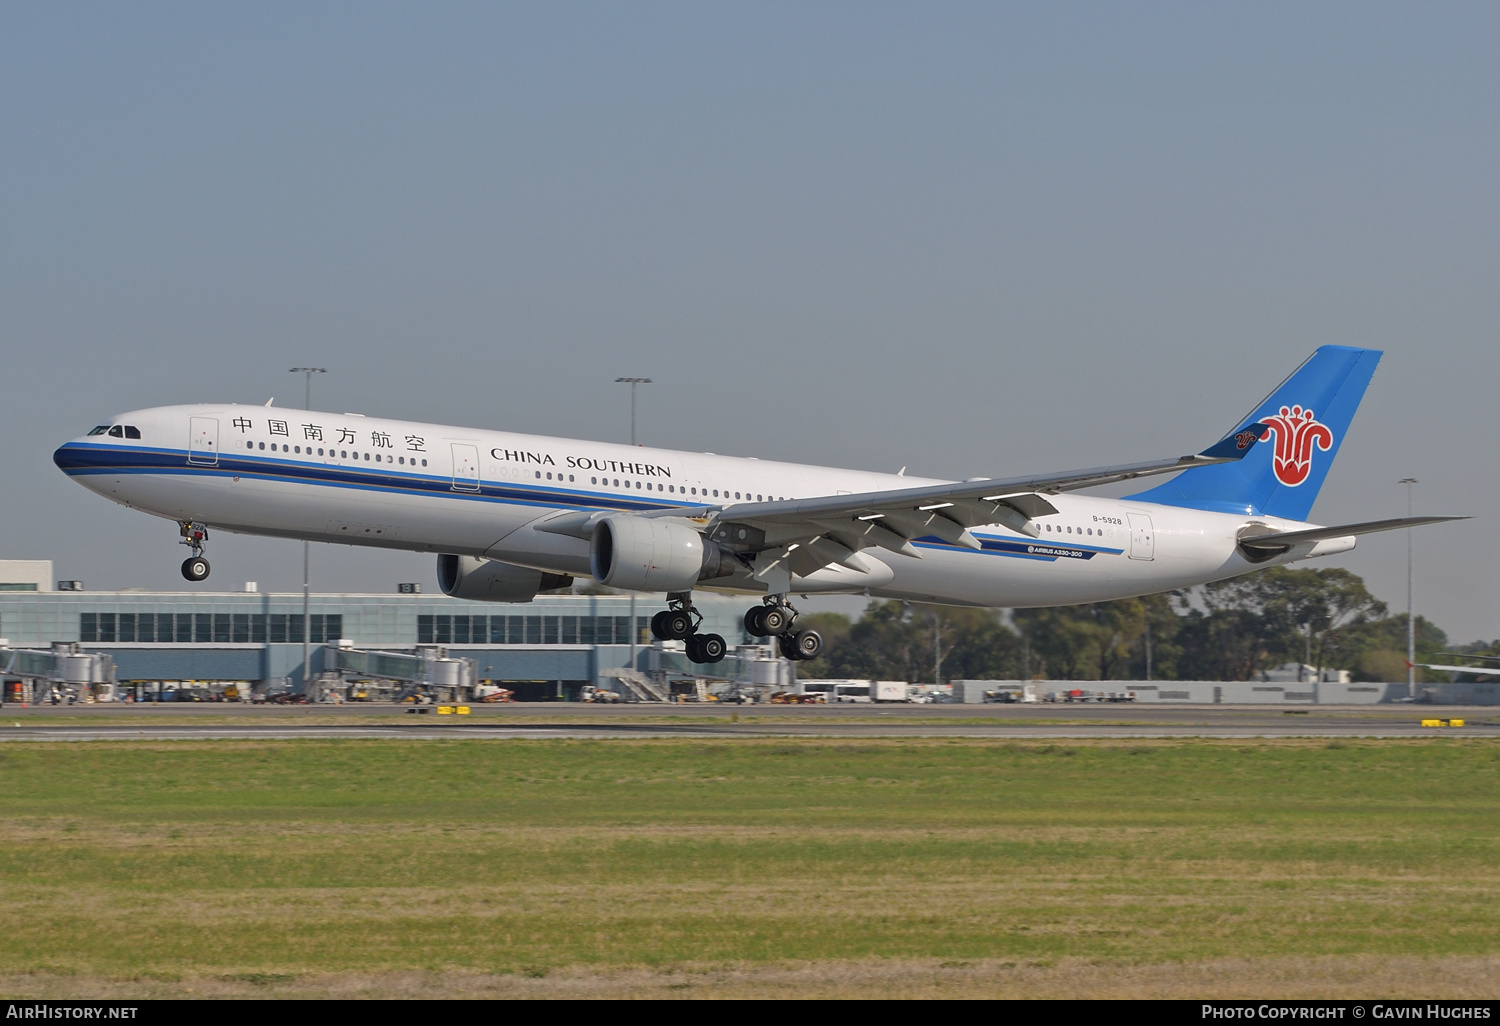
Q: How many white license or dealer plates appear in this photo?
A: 0